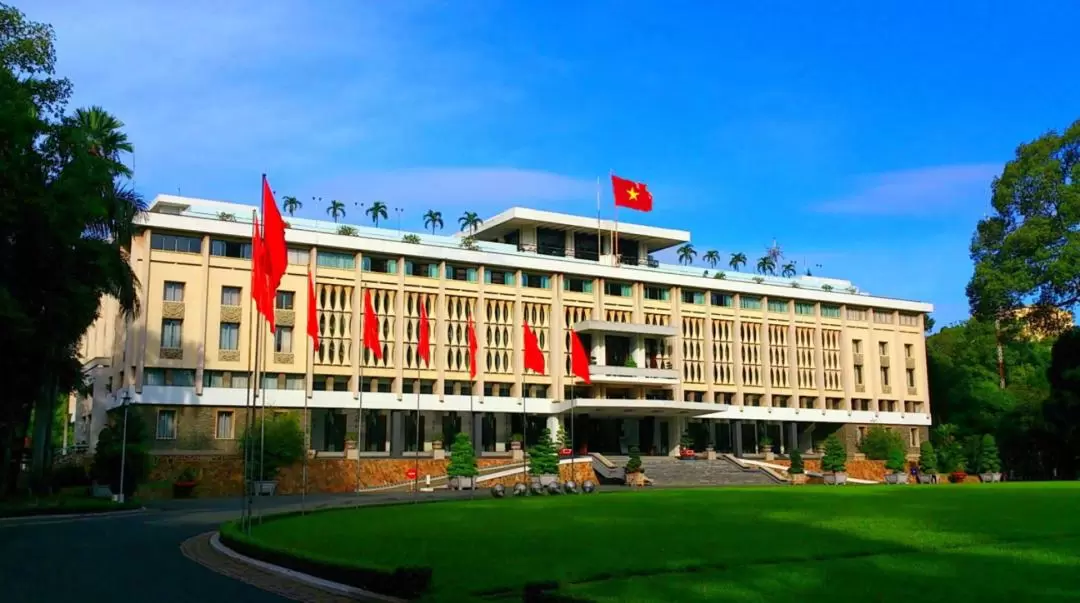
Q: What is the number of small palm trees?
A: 10